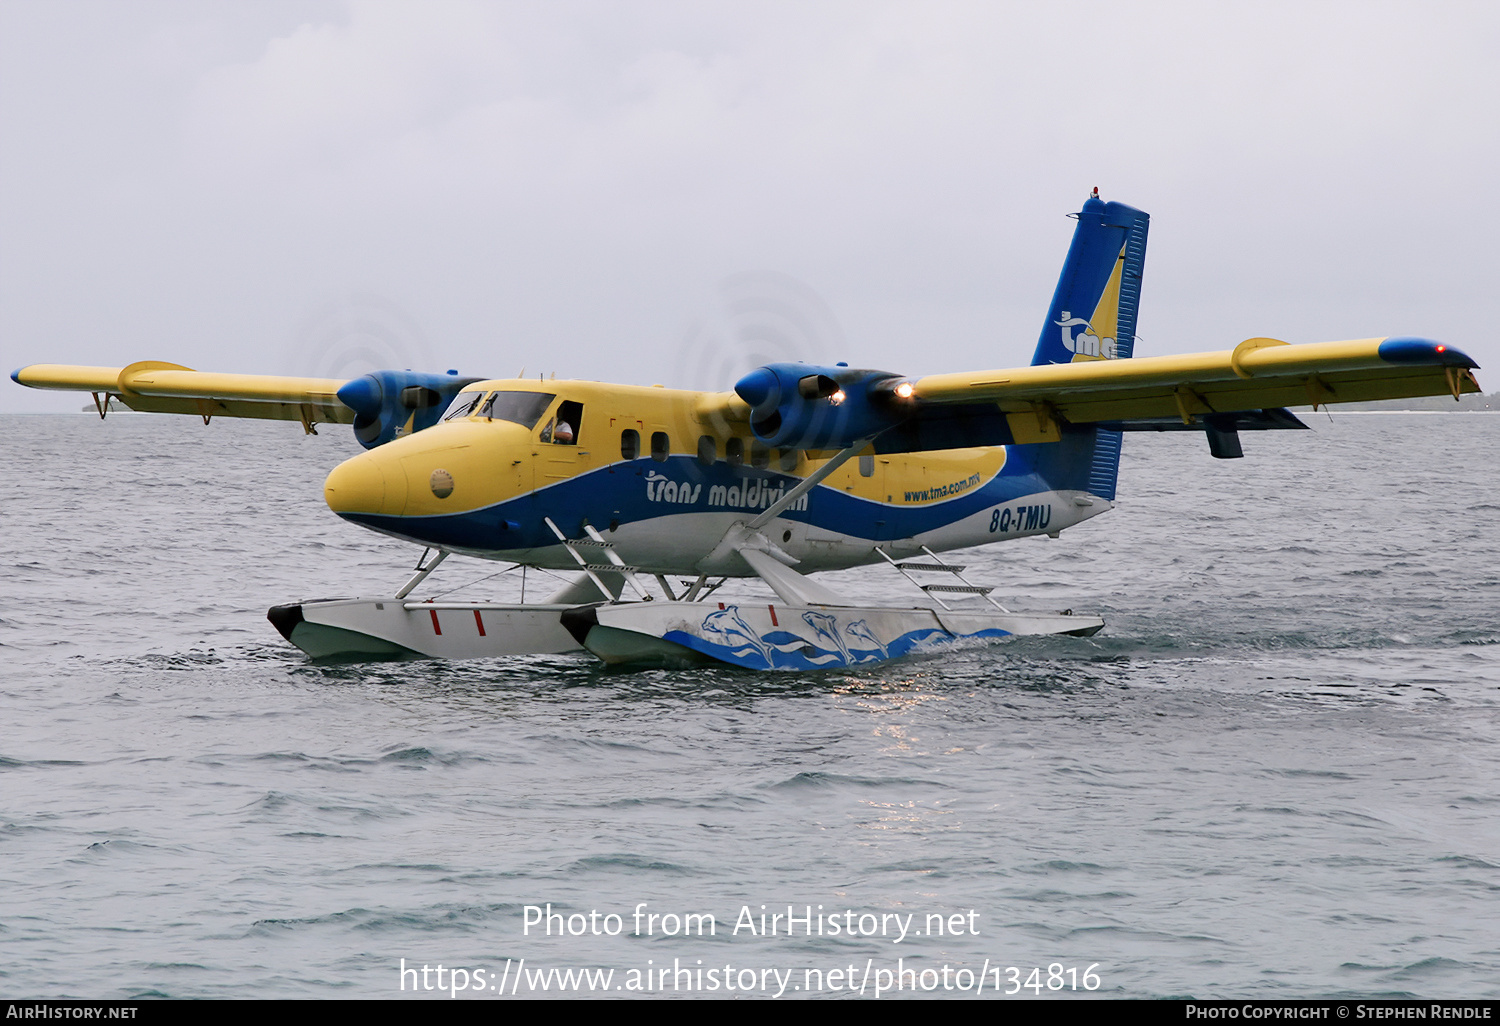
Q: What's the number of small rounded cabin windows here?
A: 7